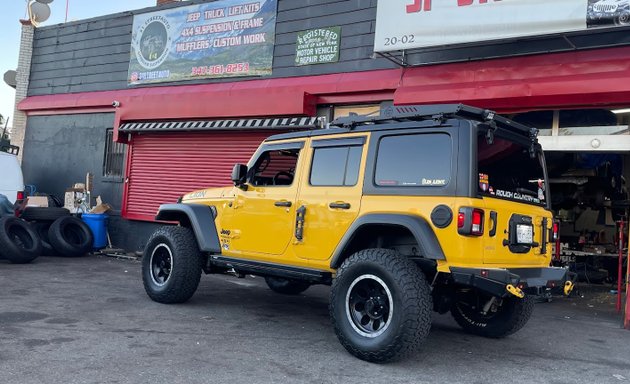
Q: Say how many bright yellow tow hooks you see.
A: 2